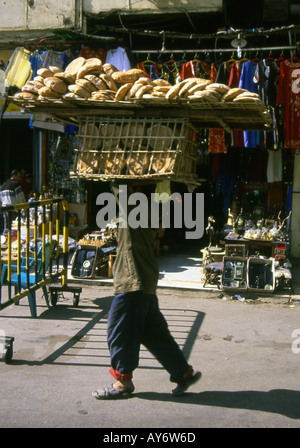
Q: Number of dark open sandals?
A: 2